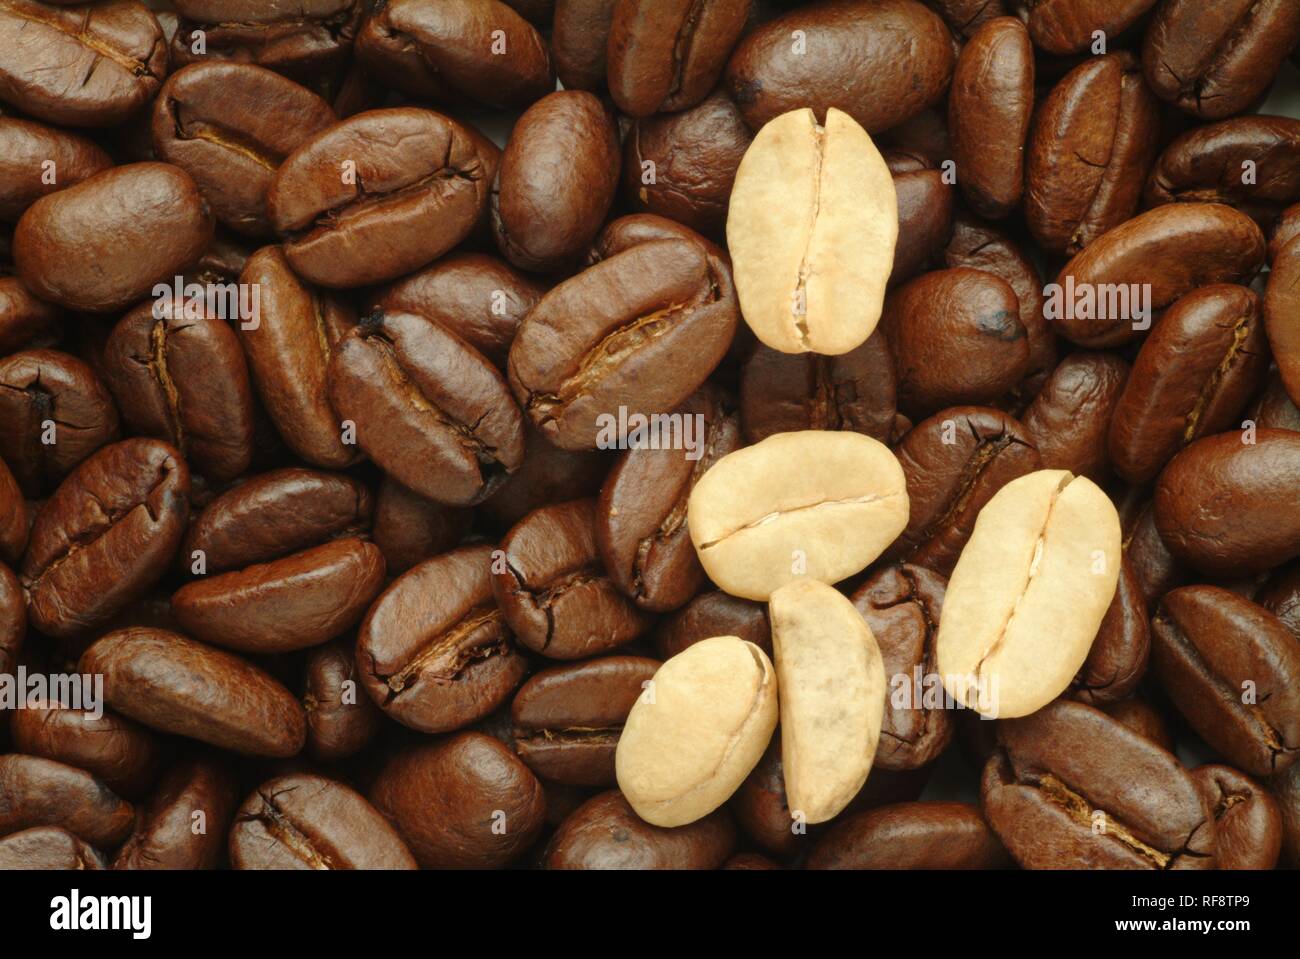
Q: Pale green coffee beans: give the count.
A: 5